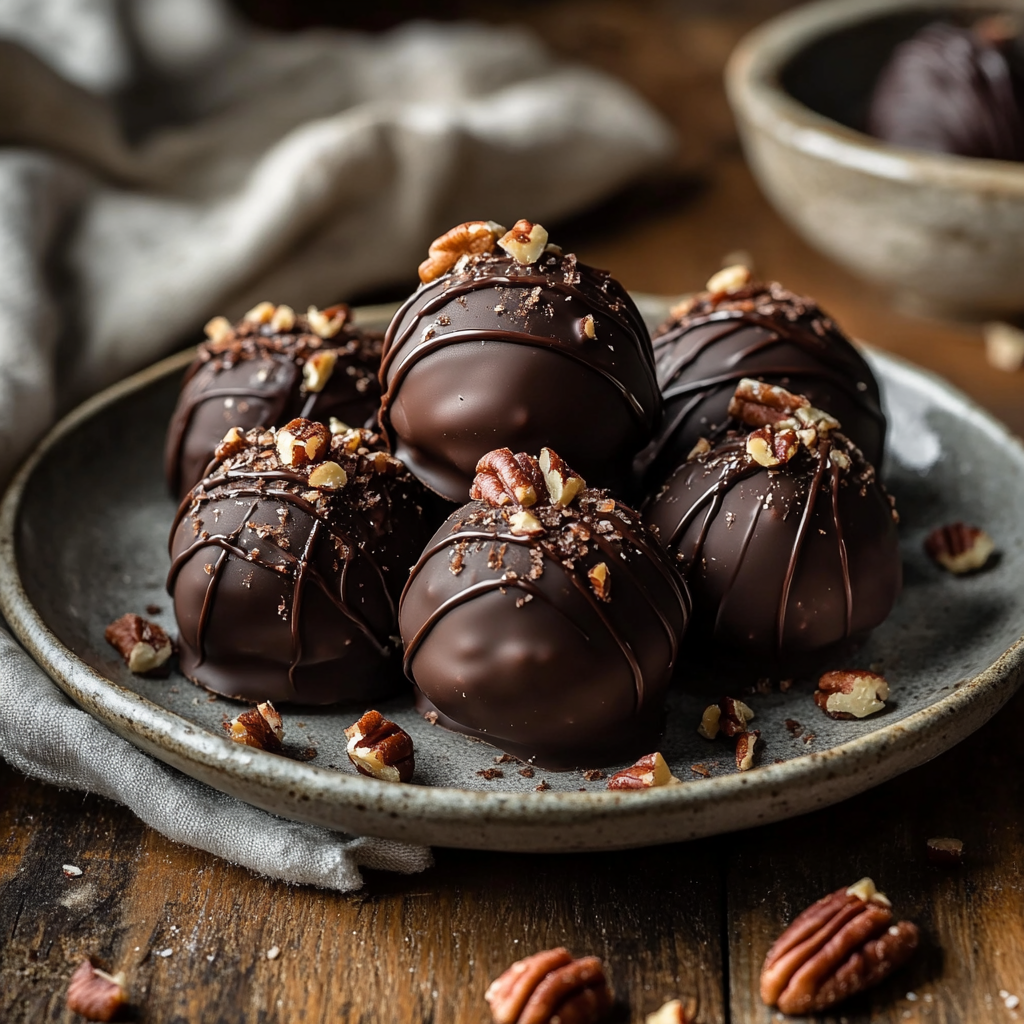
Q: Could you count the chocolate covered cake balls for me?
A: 7